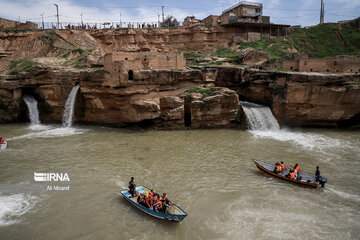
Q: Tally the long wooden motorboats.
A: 2